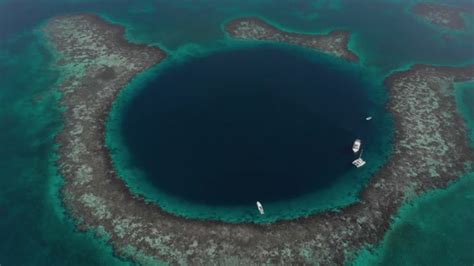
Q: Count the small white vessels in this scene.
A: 4